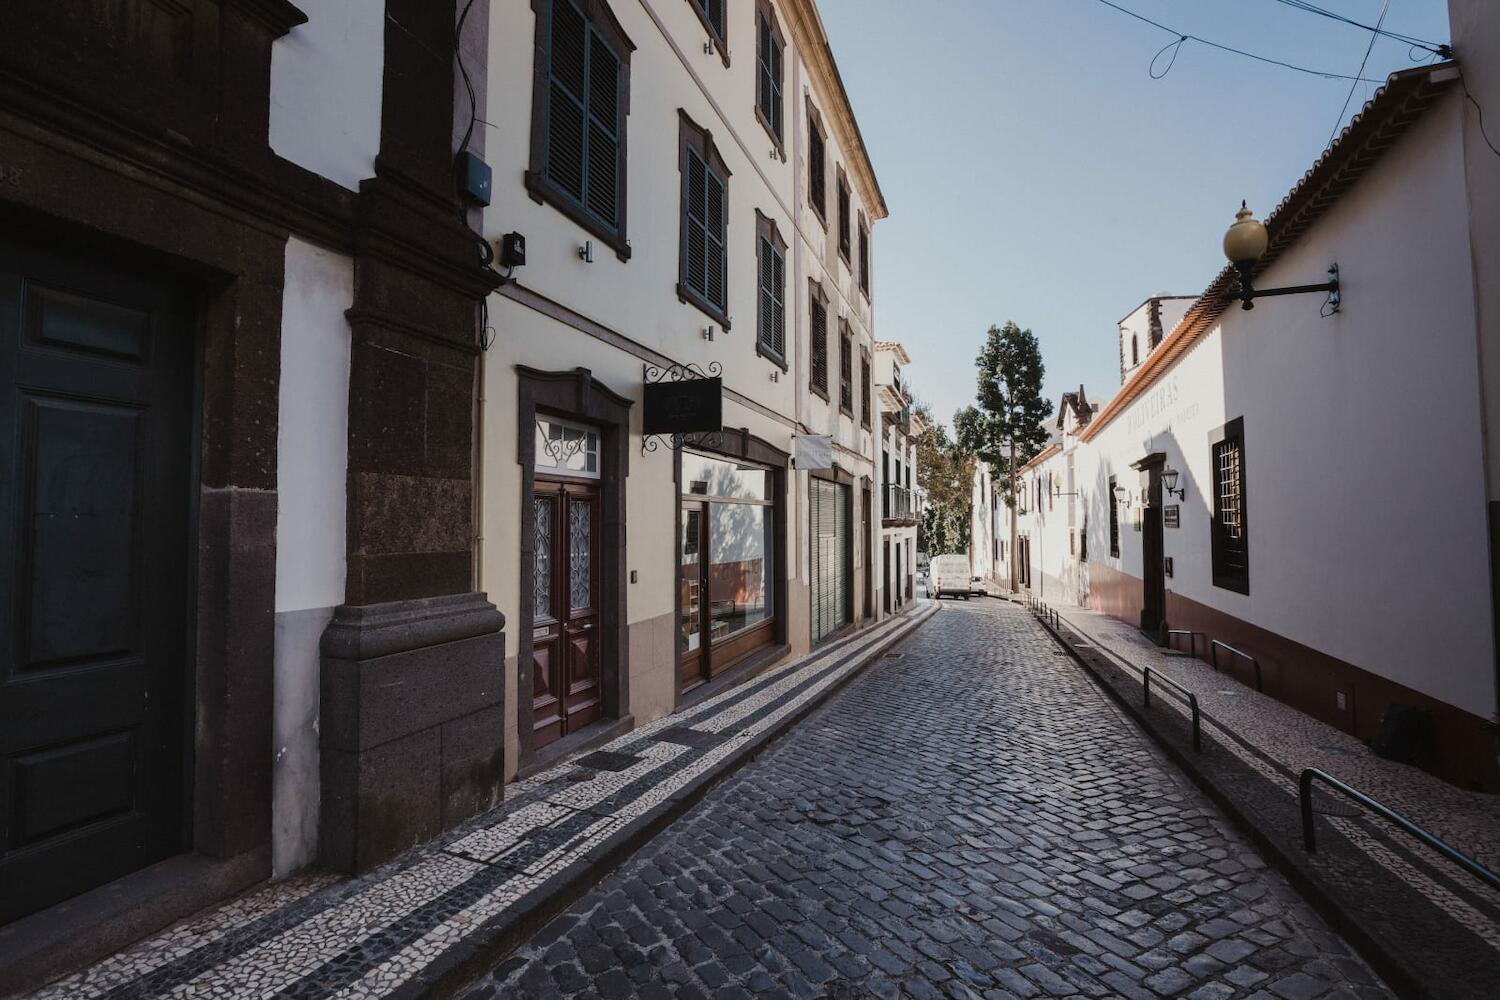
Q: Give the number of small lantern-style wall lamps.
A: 2